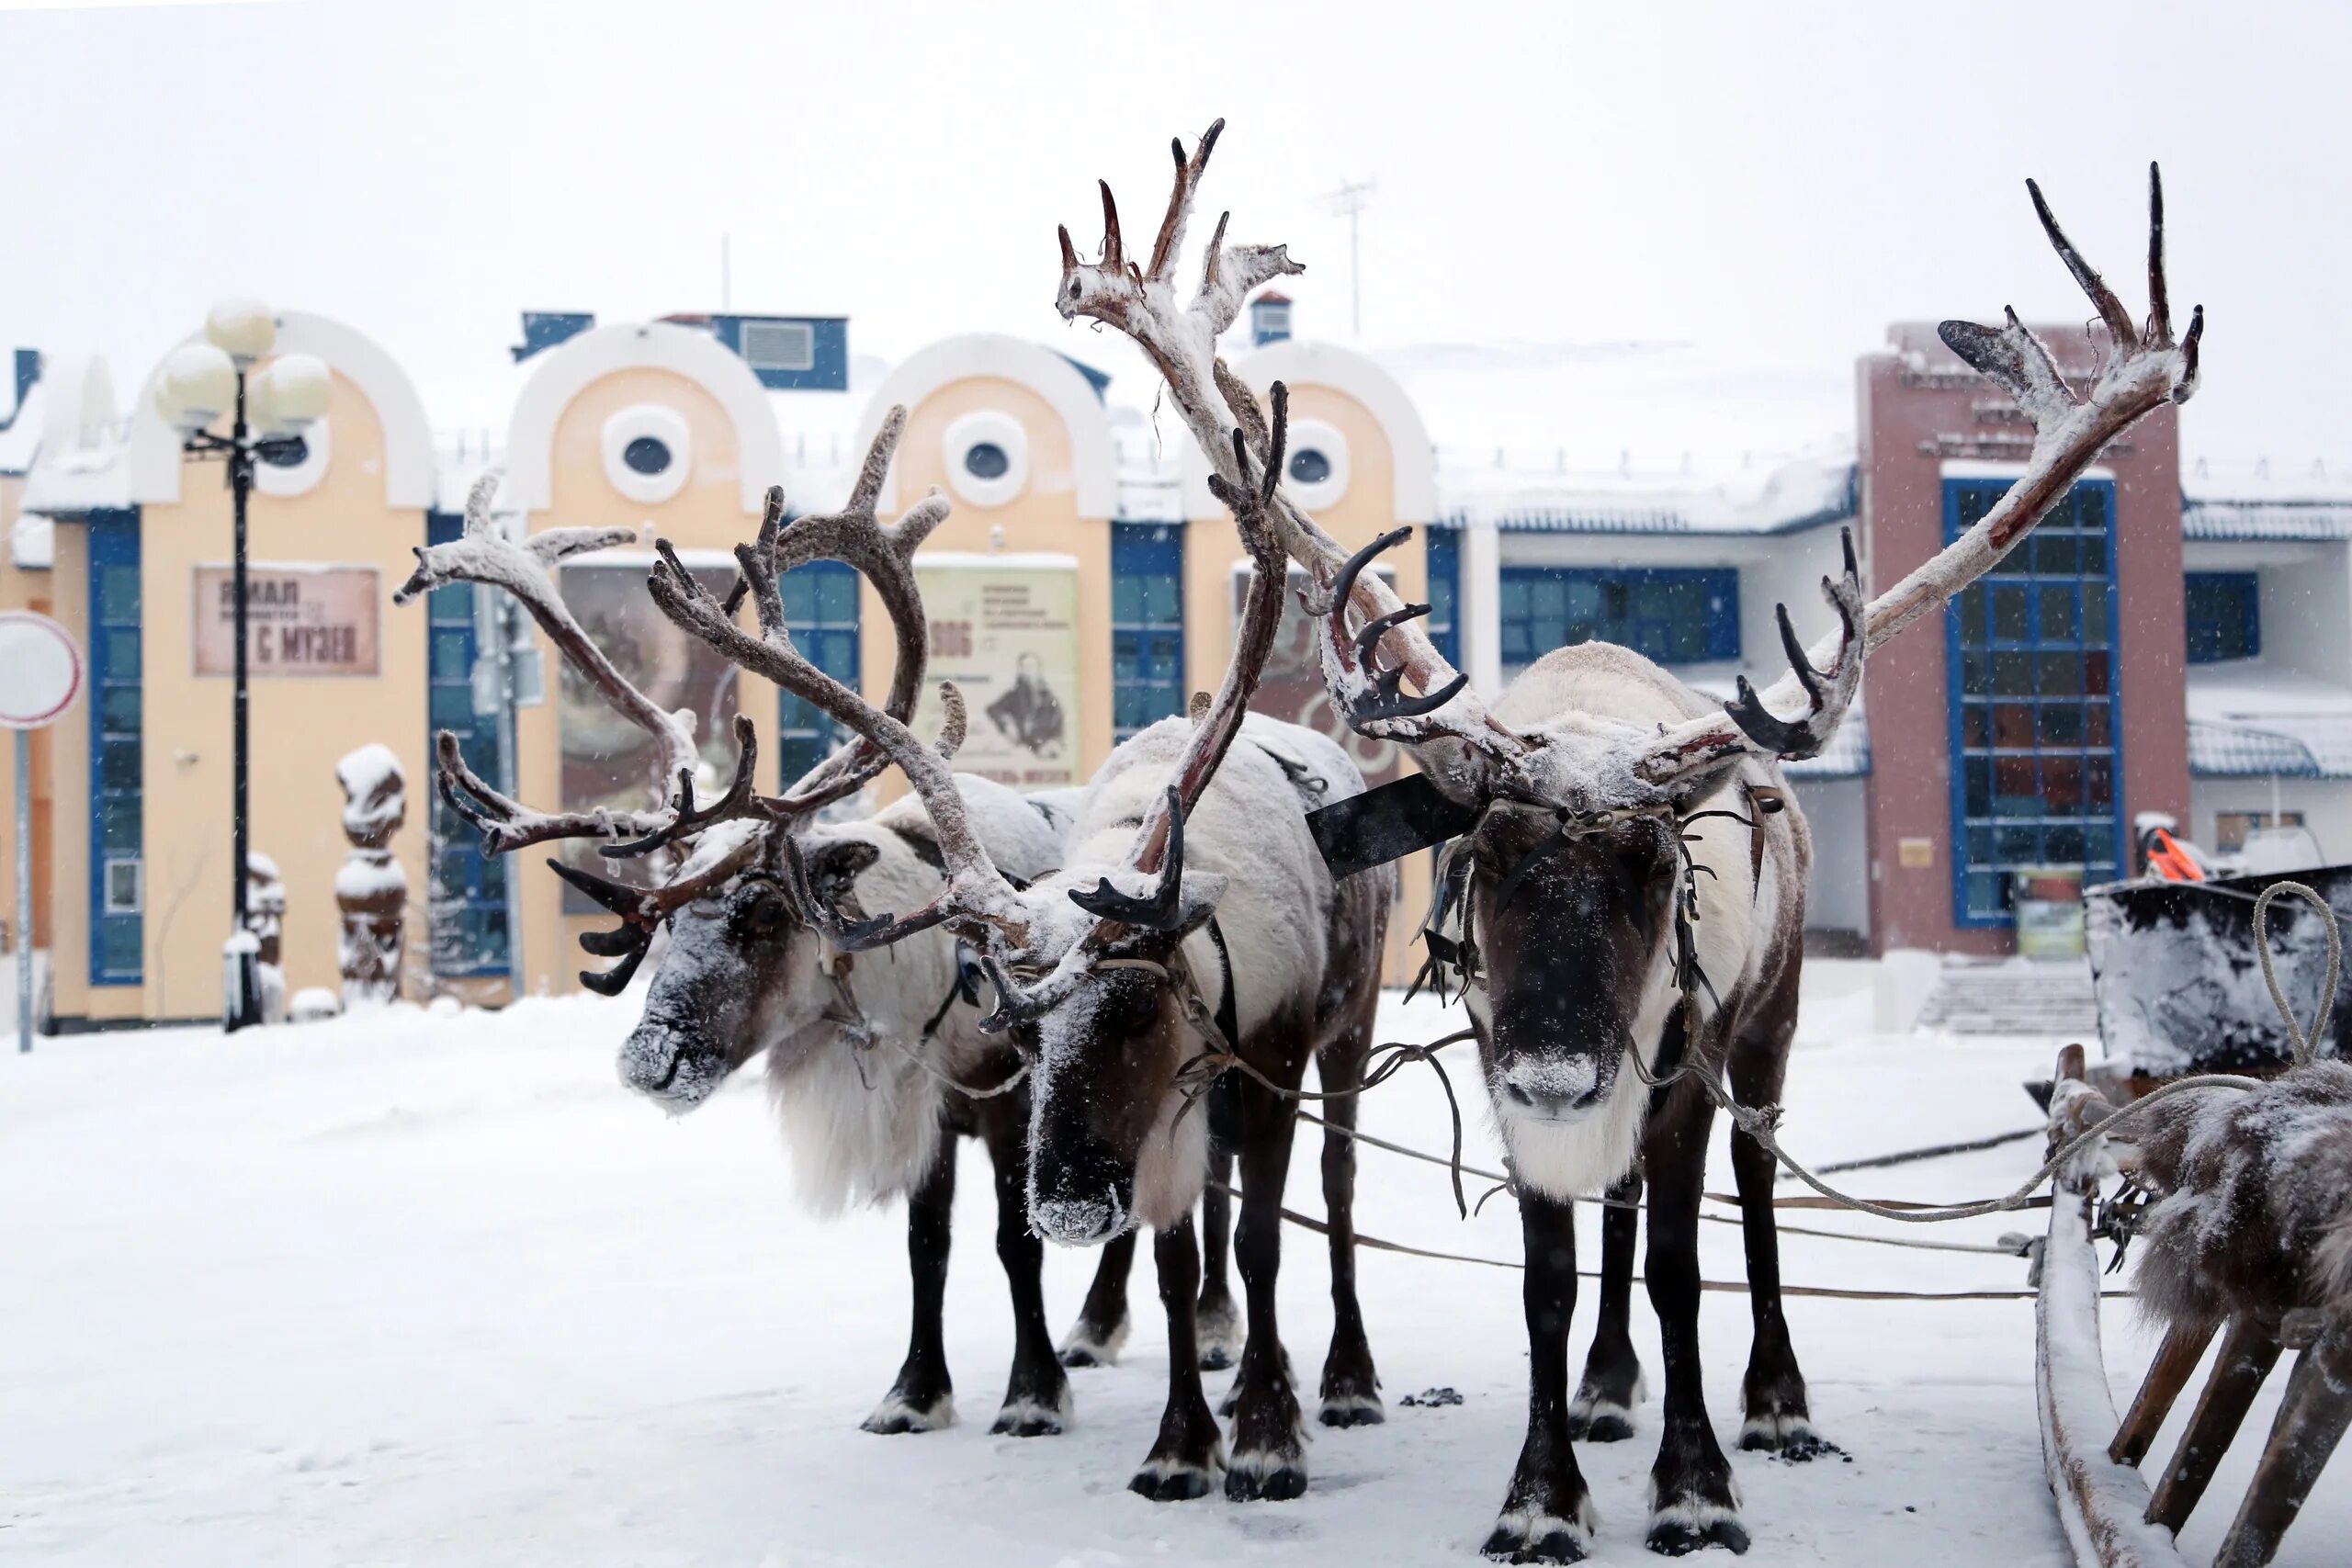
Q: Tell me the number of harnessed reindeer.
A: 3